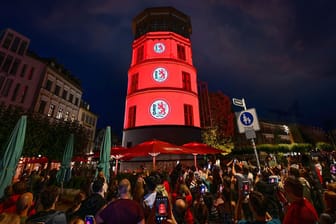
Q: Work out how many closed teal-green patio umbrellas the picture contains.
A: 3